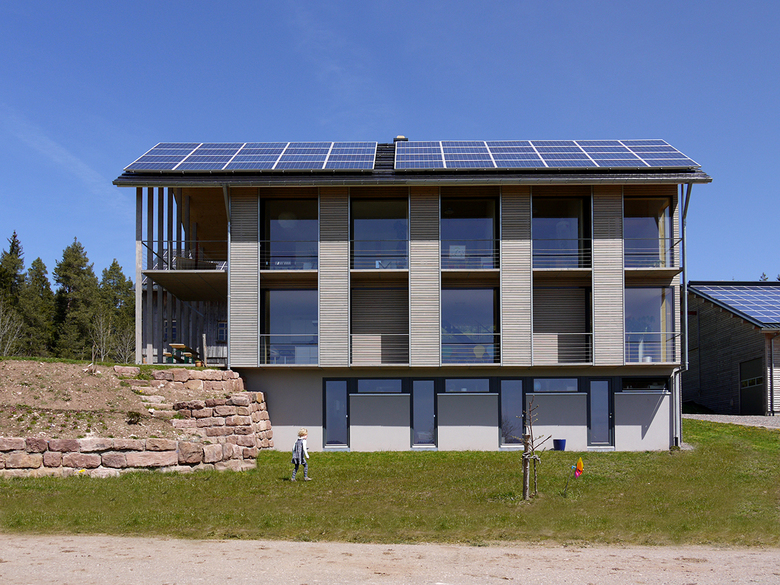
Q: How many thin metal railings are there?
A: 11